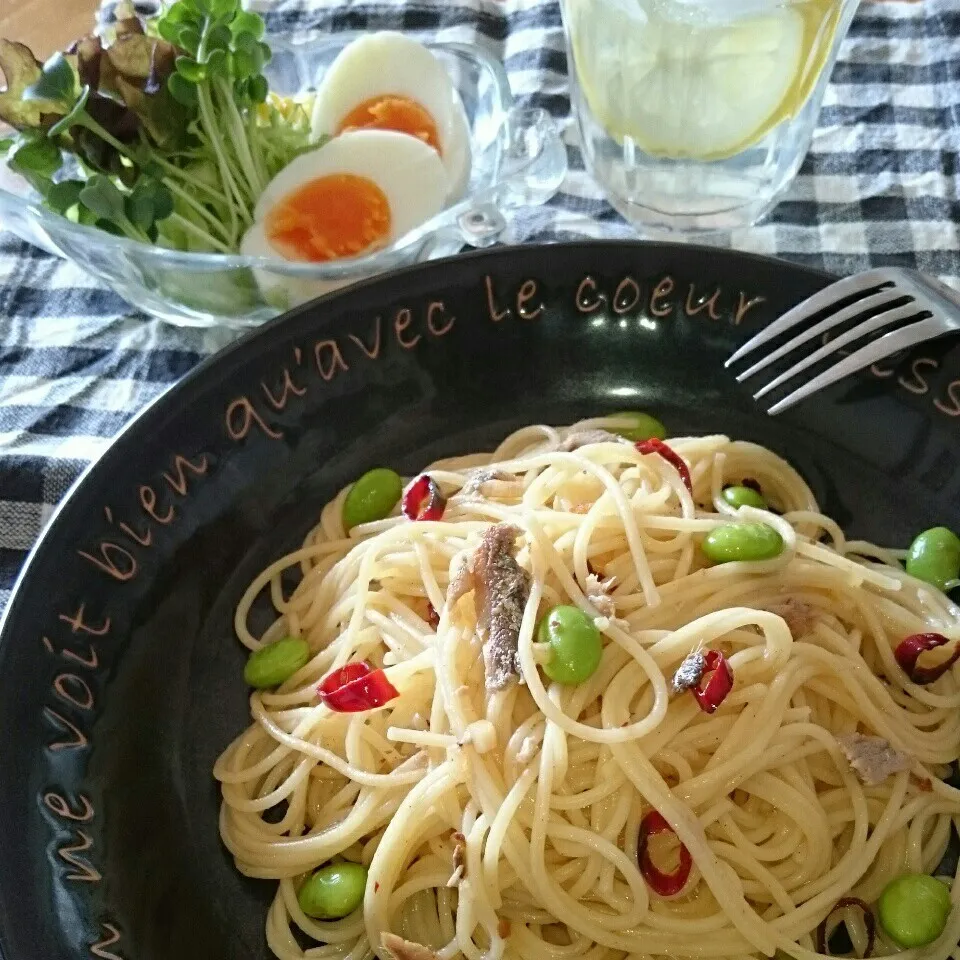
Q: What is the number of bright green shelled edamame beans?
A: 9